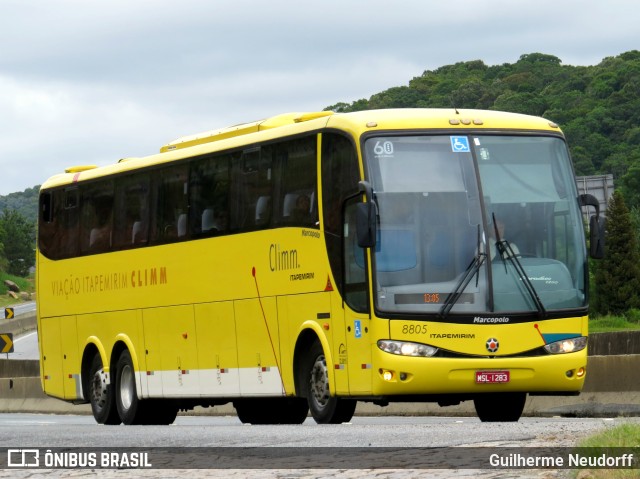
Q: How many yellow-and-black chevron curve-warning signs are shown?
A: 2